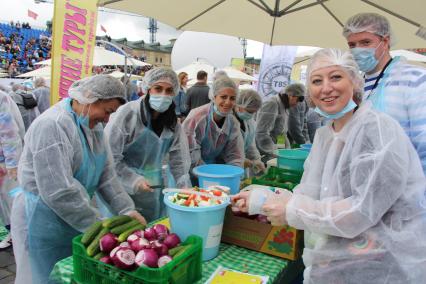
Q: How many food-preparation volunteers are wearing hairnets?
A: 7